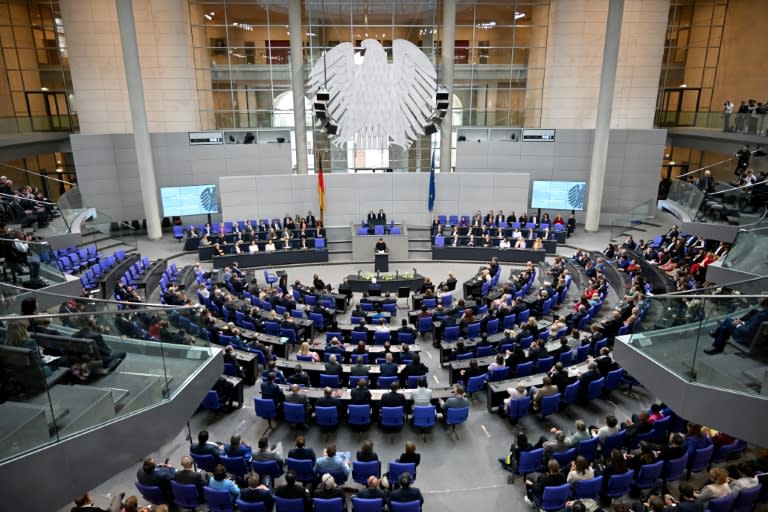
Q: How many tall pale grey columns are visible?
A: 4